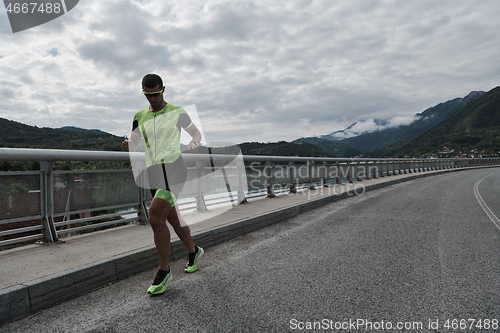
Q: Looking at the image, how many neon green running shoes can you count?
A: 2